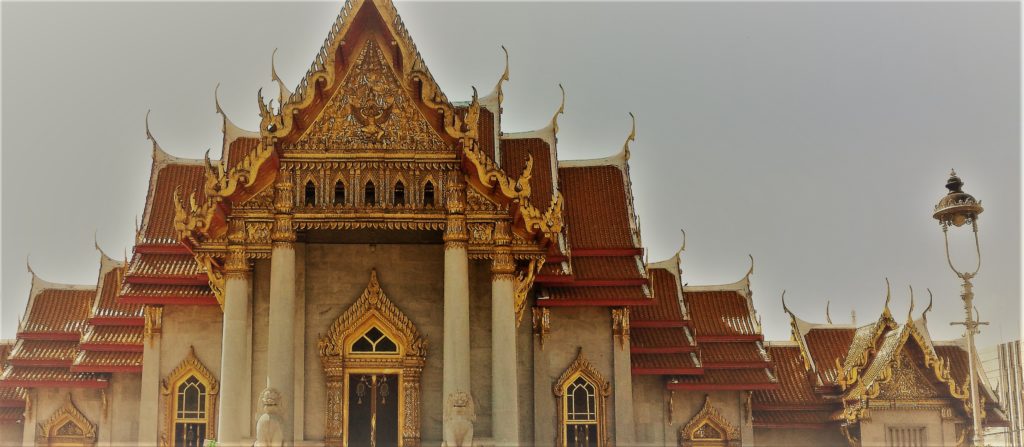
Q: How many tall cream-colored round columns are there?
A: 4